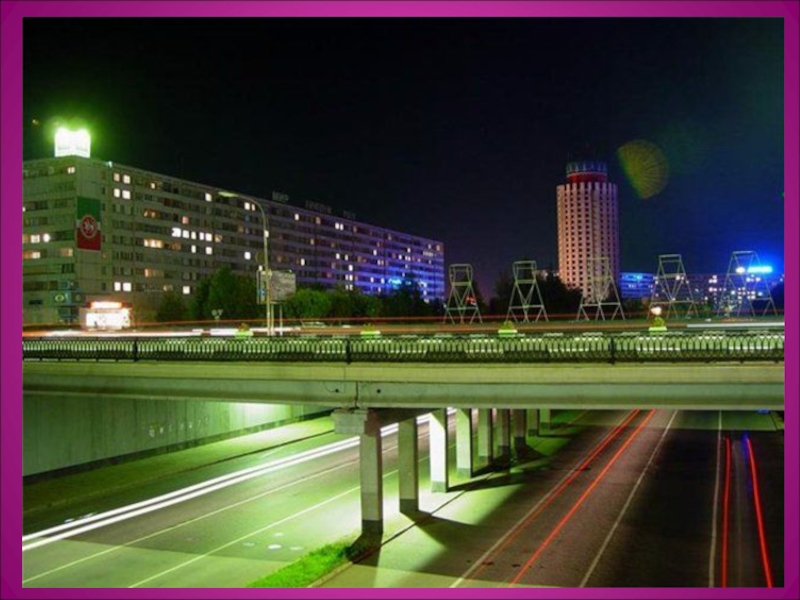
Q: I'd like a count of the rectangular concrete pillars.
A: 9